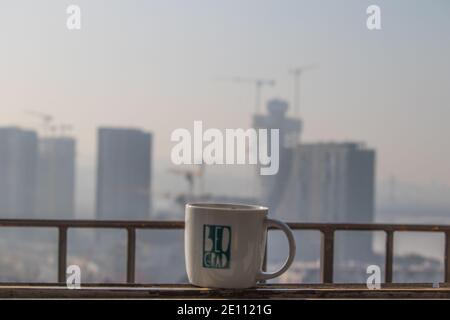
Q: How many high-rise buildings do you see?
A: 5